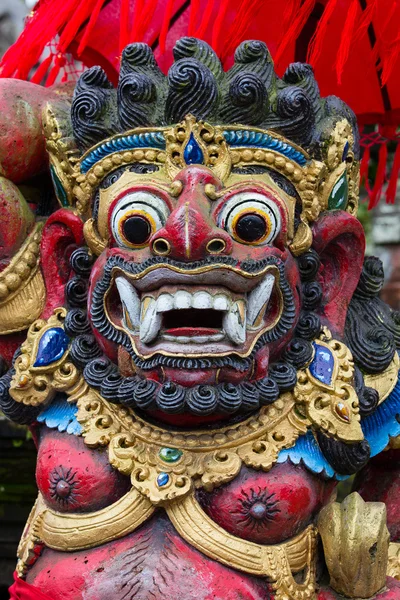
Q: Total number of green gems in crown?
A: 2